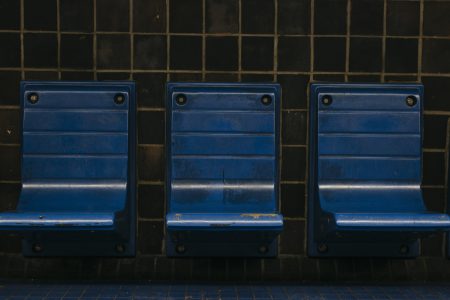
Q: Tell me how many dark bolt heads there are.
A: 12